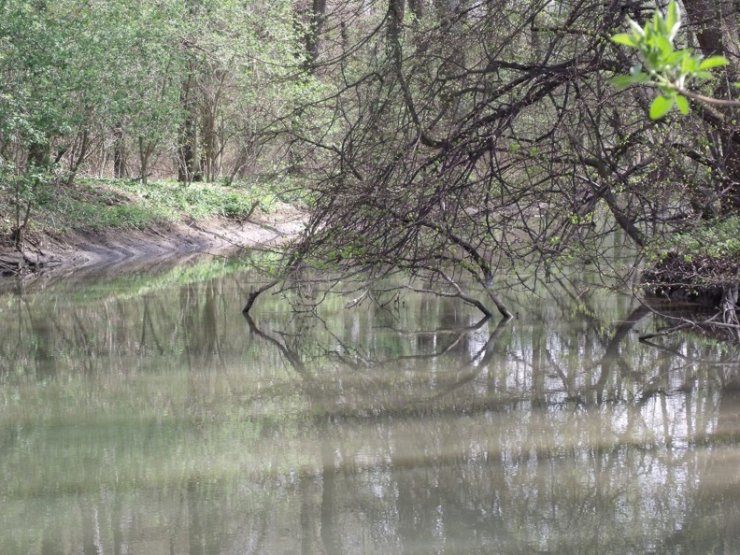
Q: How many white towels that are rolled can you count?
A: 0